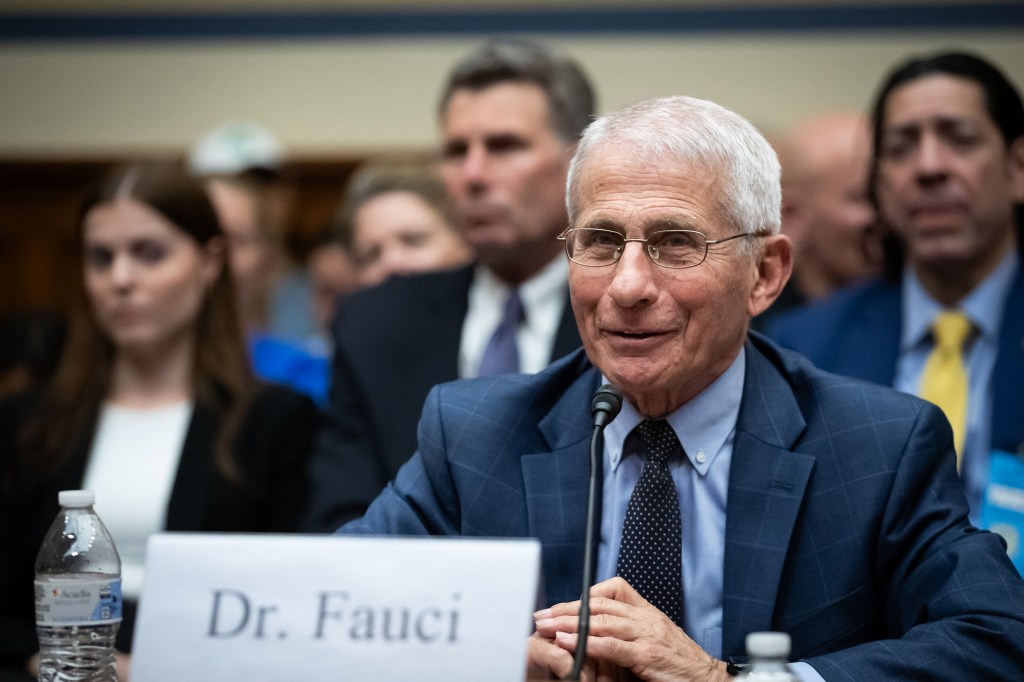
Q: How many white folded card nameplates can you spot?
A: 1